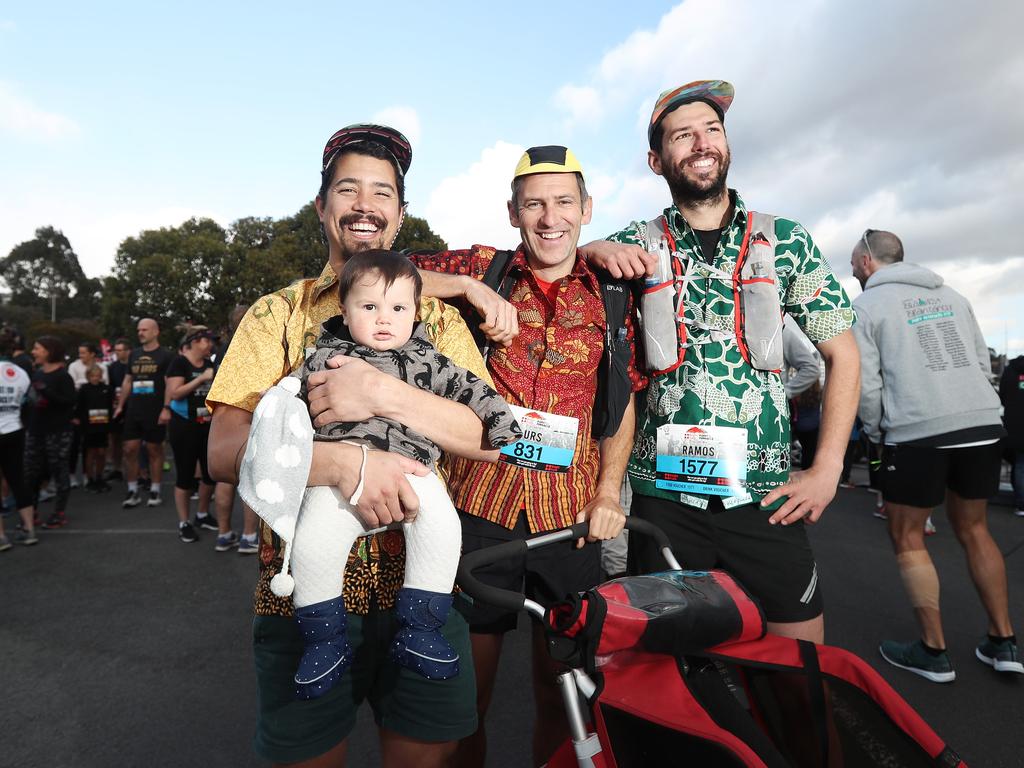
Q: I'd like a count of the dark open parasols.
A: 0